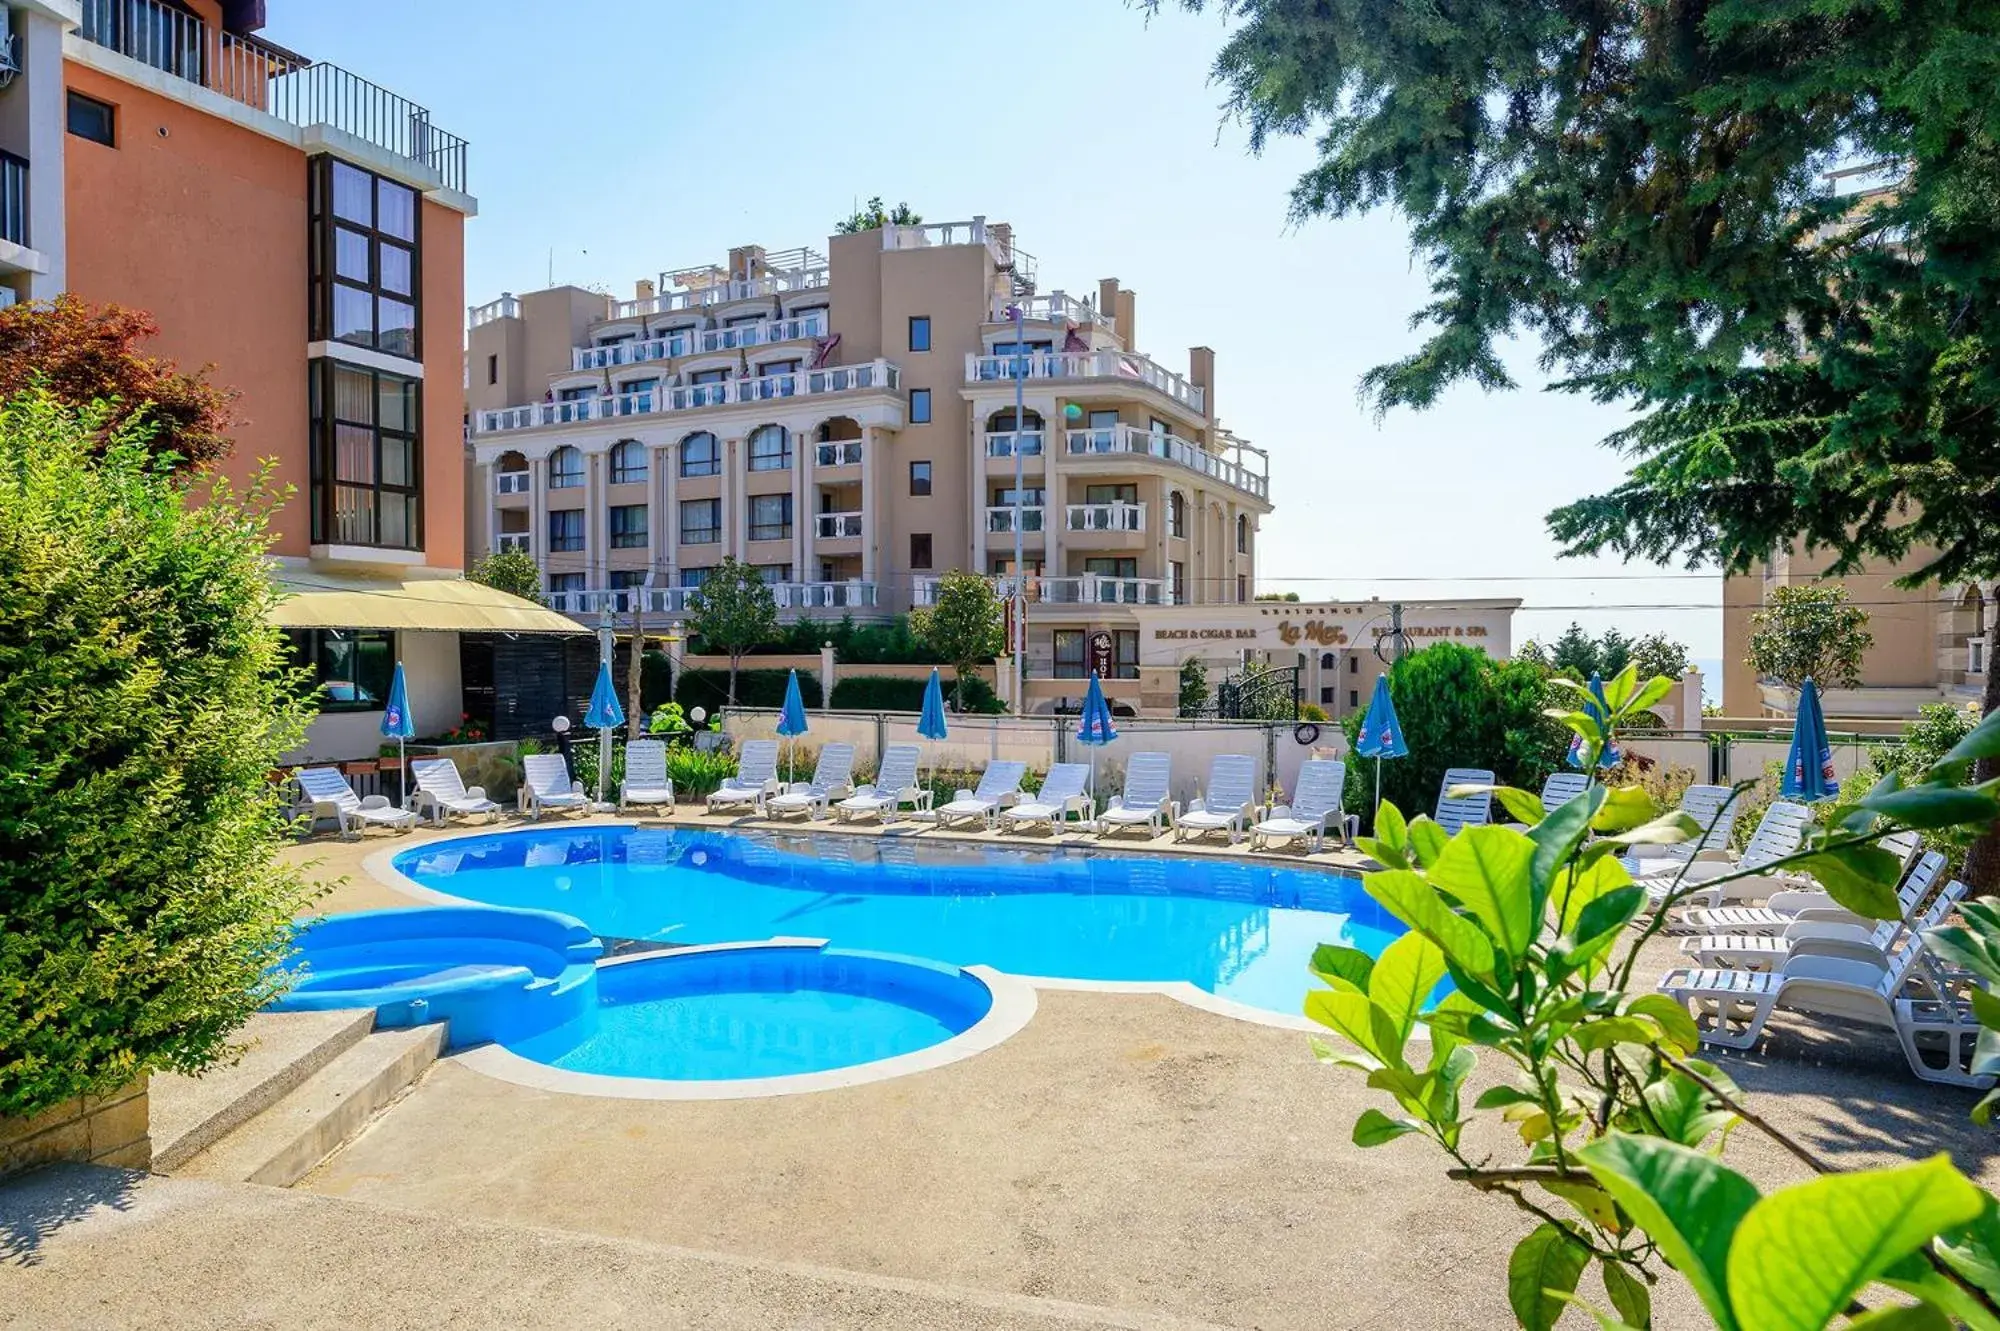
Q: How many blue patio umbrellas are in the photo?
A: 8